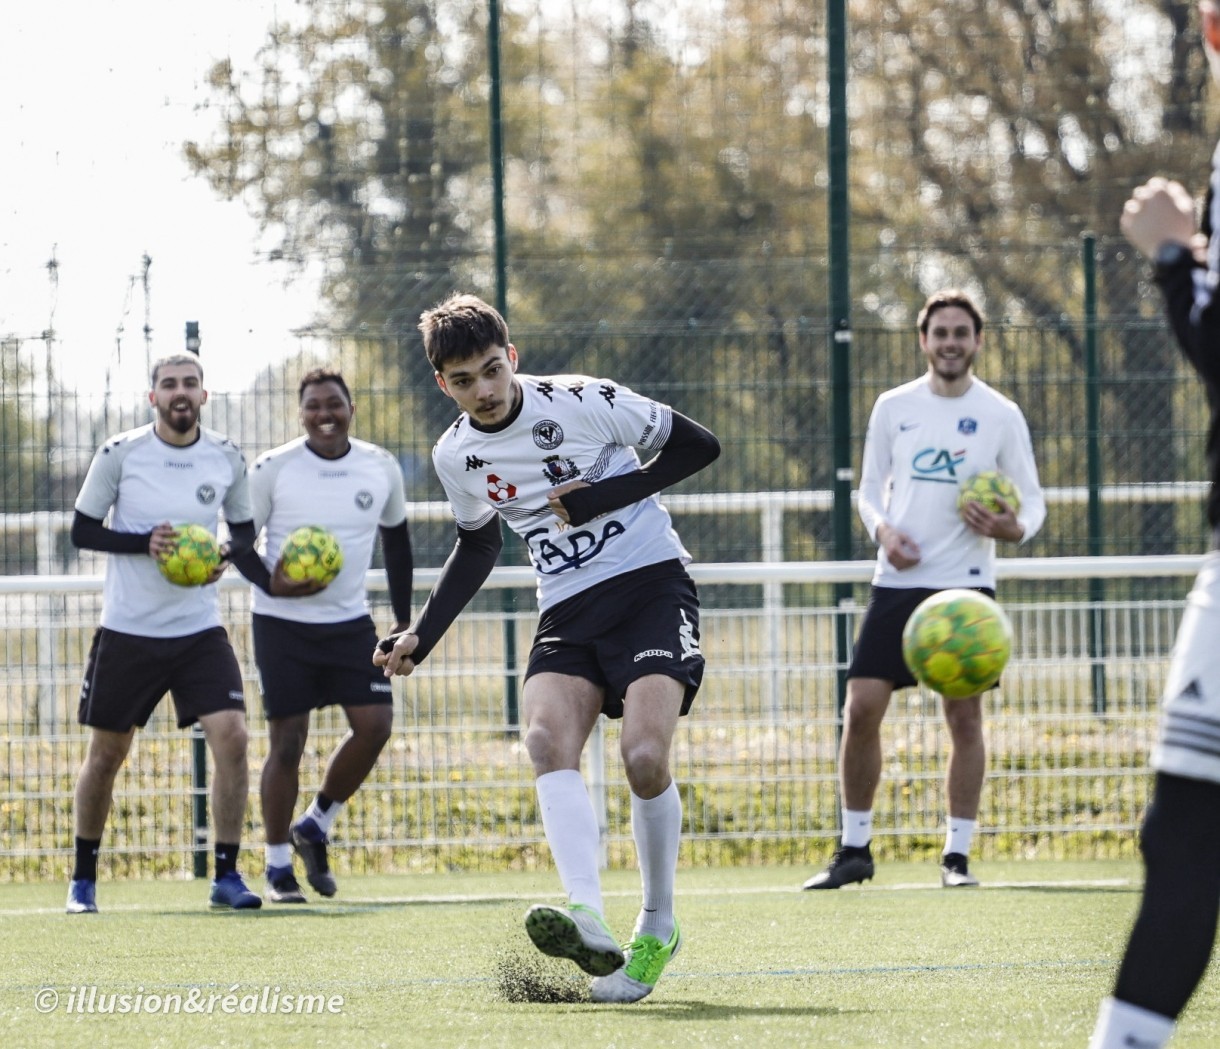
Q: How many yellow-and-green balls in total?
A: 4